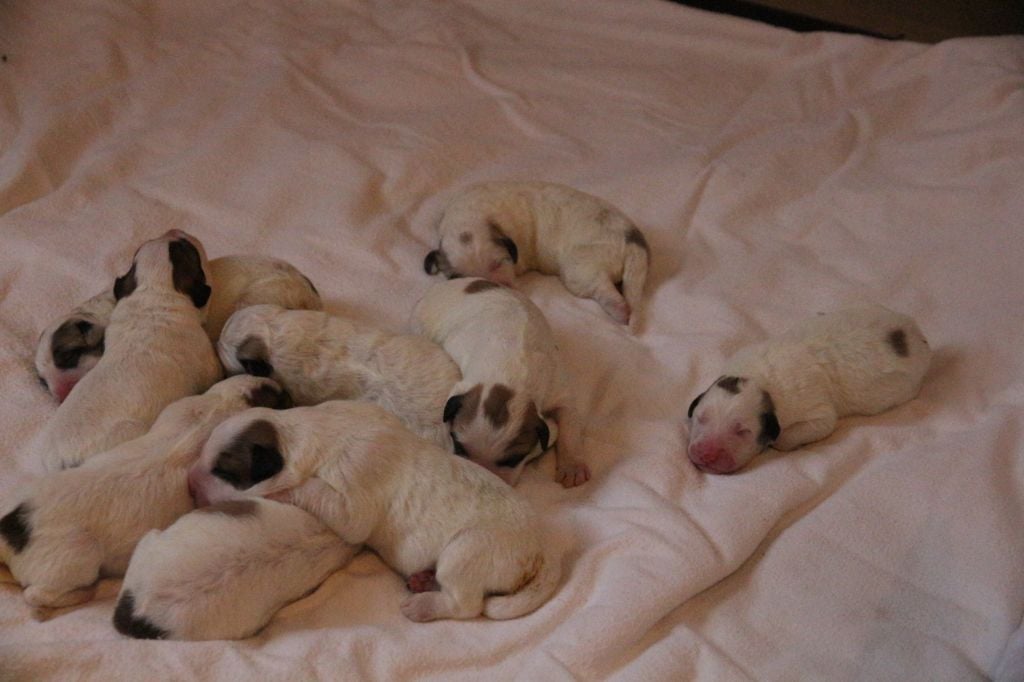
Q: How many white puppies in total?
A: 9